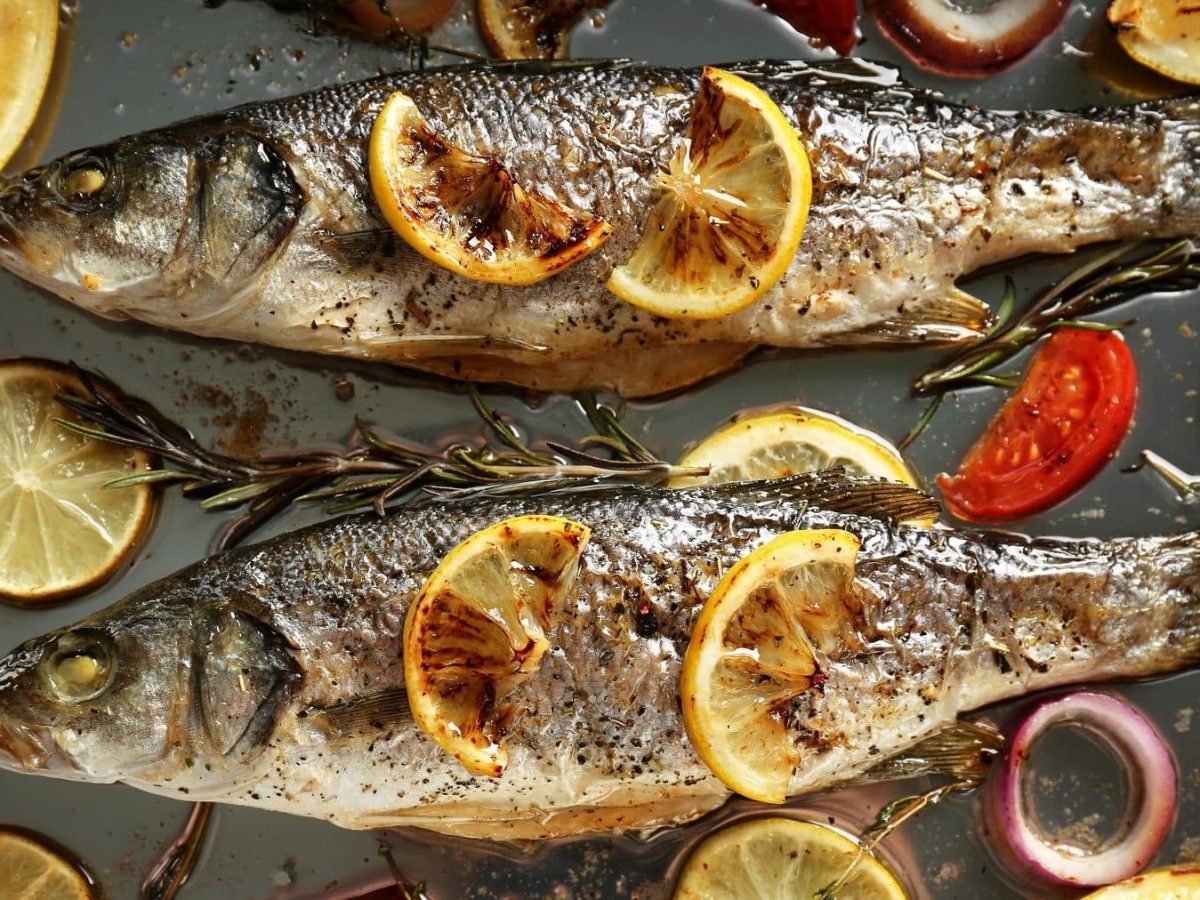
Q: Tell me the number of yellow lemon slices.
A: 12